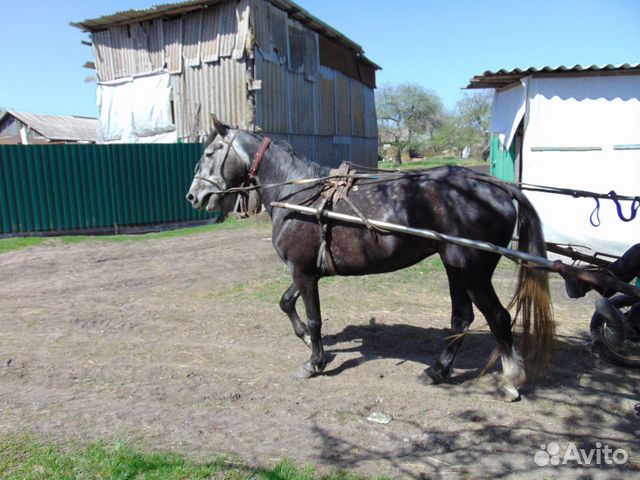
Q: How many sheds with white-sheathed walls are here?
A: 1